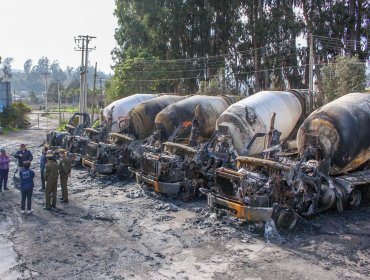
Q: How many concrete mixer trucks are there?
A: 5